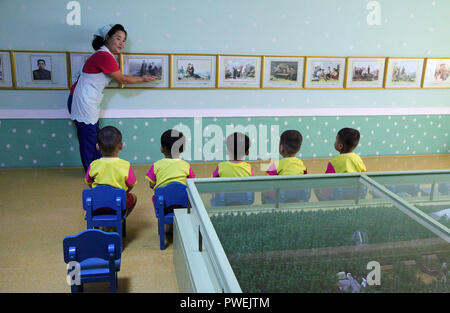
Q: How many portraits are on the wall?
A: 11